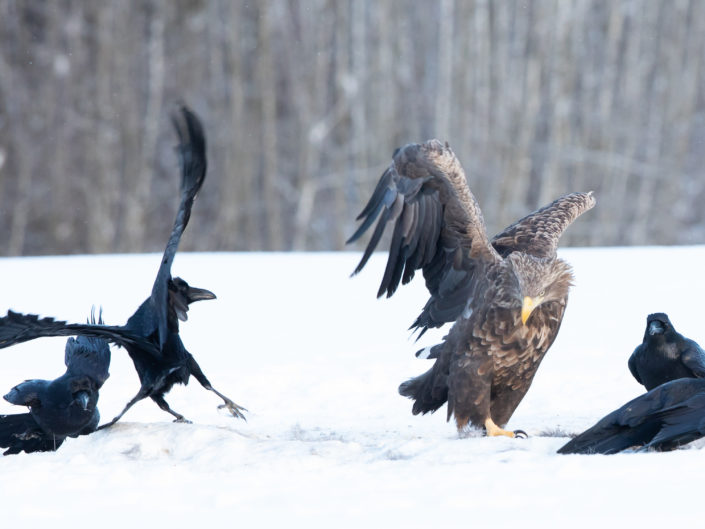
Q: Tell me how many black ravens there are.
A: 4